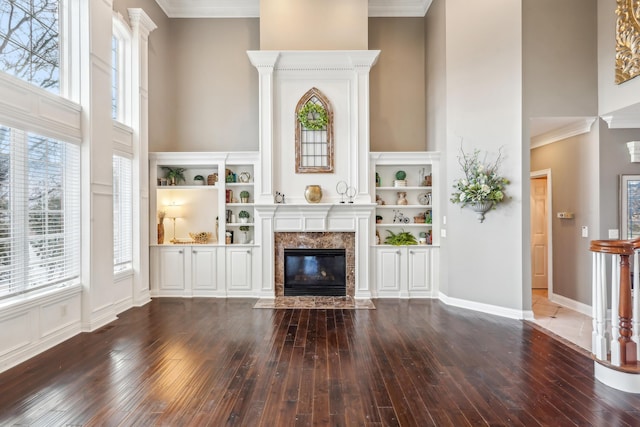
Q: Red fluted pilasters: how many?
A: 0